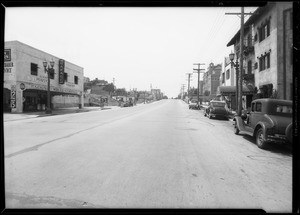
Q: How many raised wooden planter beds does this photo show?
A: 0